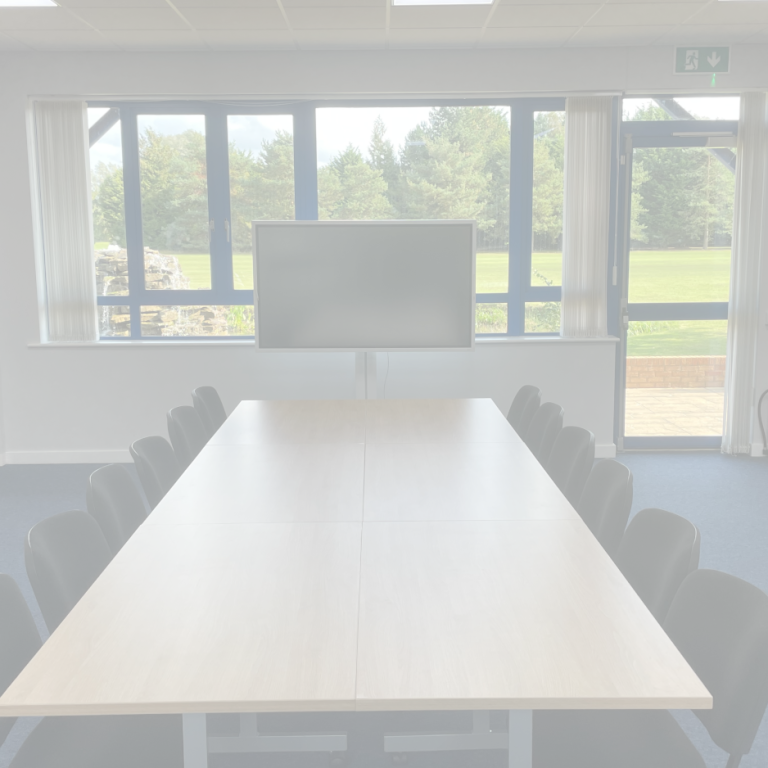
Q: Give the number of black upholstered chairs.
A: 12